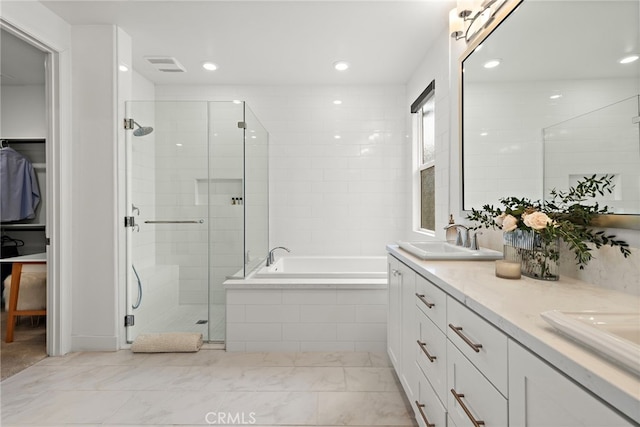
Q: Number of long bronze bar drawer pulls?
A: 5